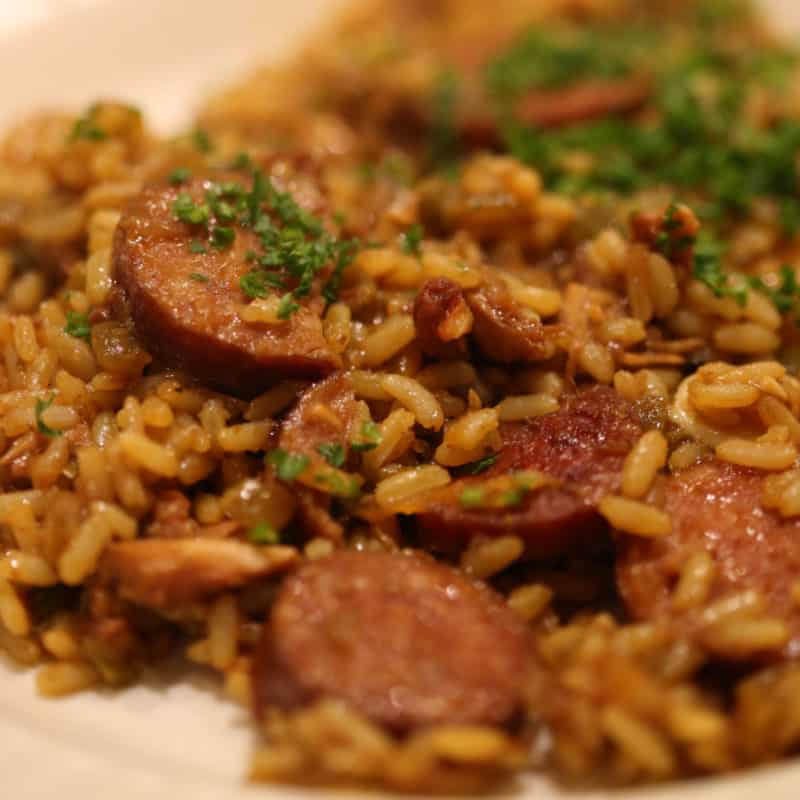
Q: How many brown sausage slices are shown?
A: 4